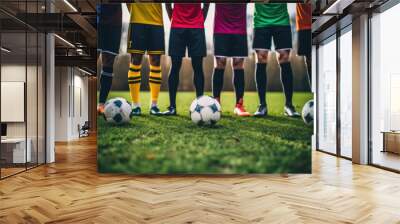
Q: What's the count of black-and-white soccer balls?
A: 3